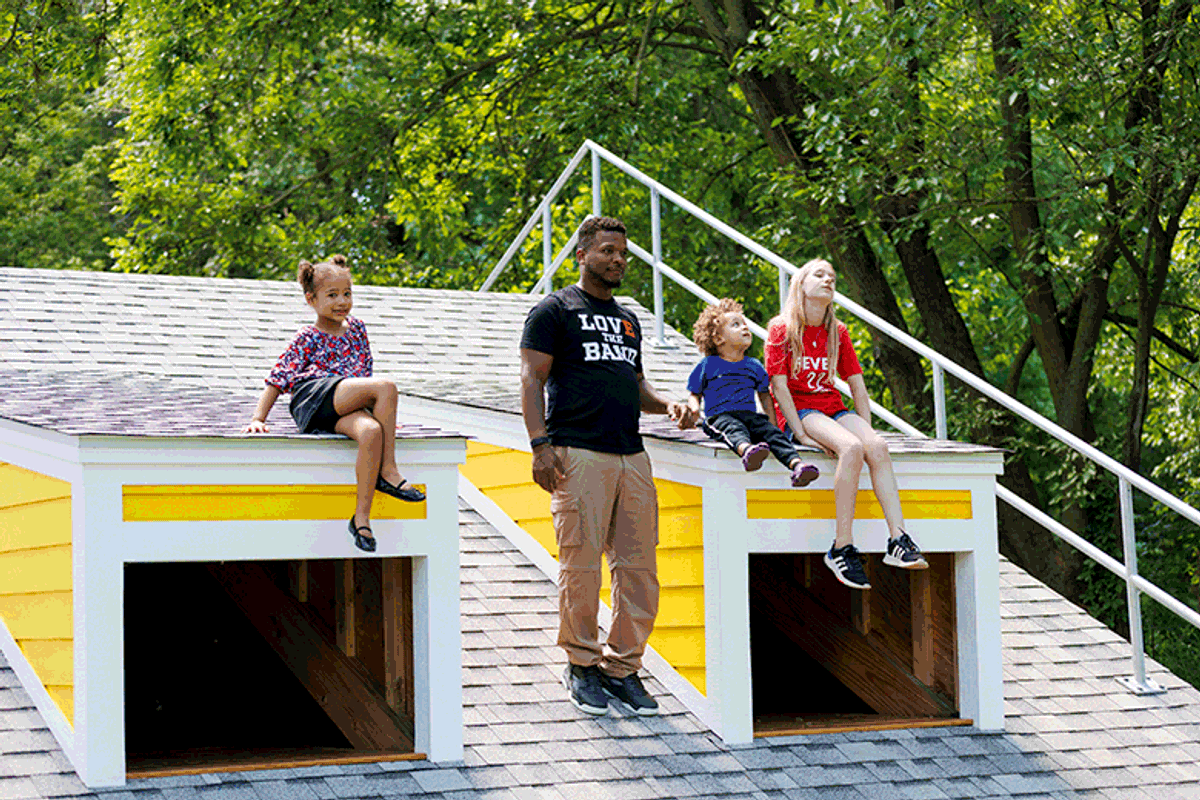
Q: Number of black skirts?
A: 1